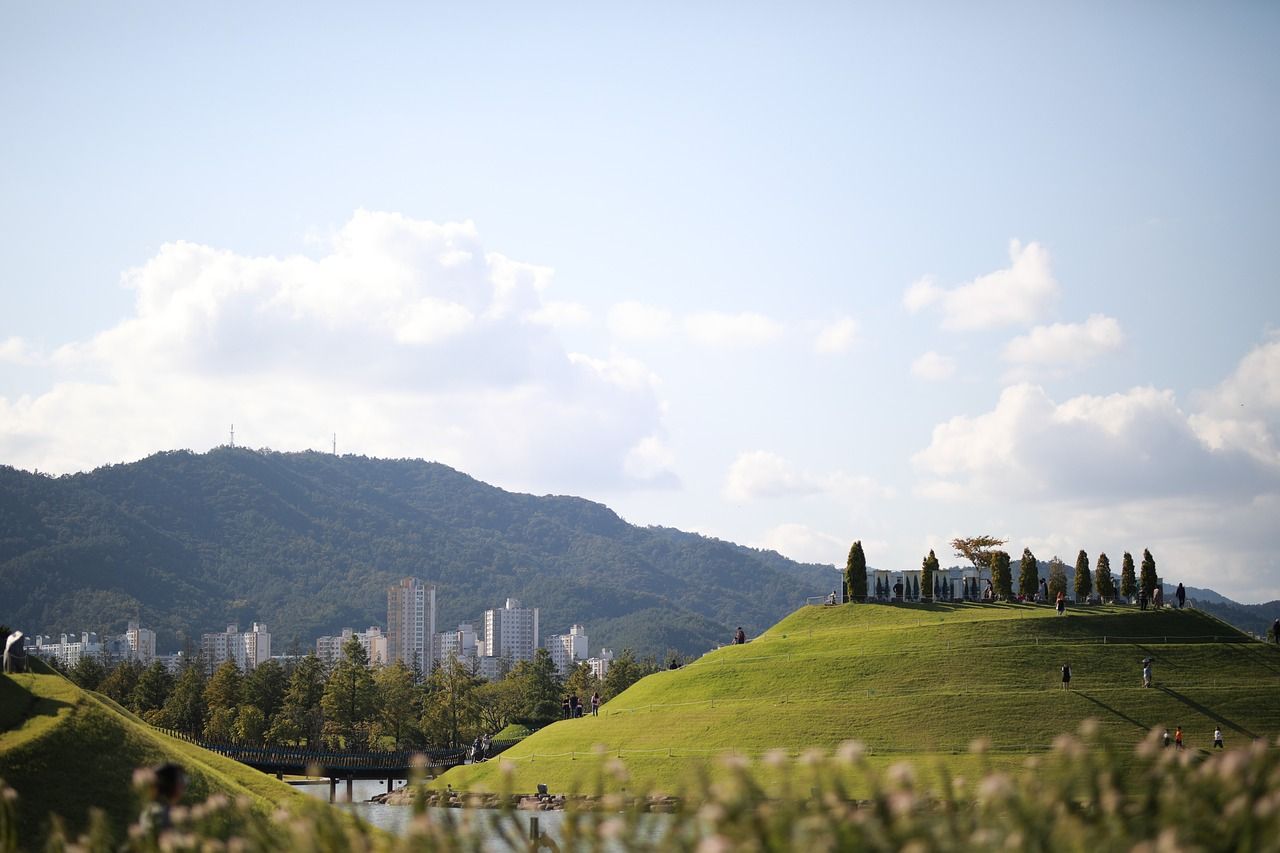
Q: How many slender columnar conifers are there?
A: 9